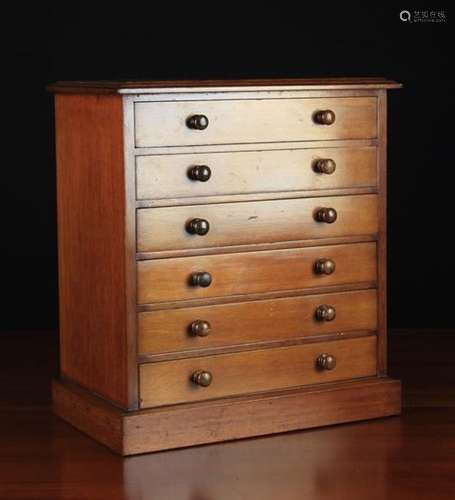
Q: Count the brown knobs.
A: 12